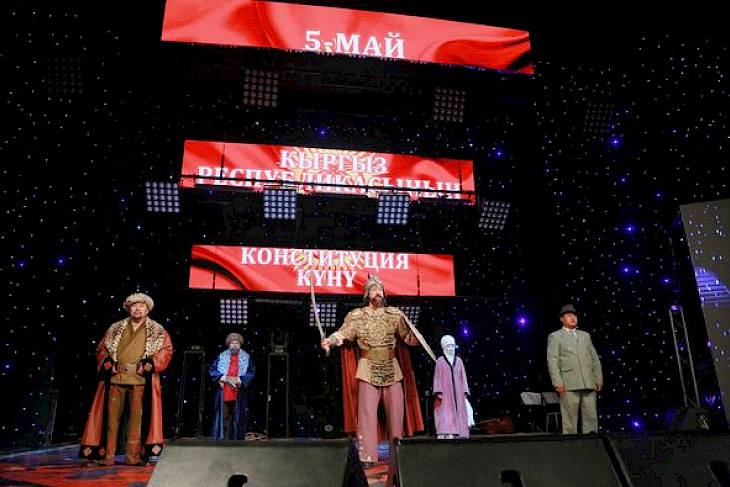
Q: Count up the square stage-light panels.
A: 11